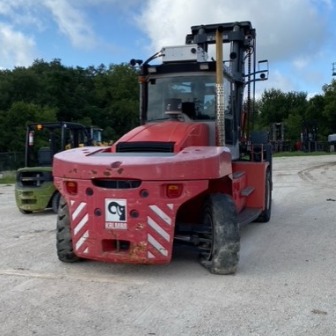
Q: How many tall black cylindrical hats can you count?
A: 0